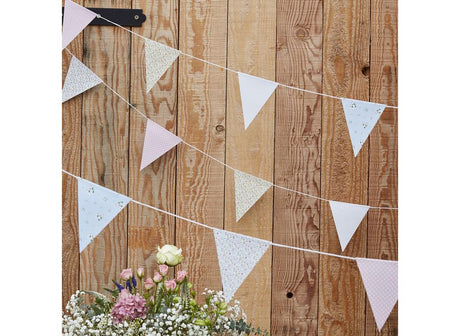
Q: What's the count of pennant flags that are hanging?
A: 11